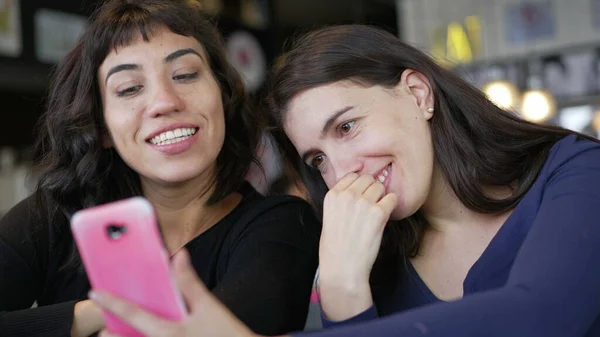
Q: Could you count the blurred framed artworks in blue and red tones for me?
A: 1